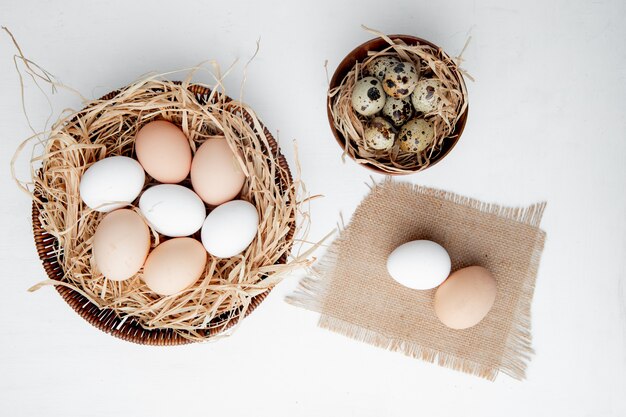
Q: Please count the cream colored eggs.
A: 5